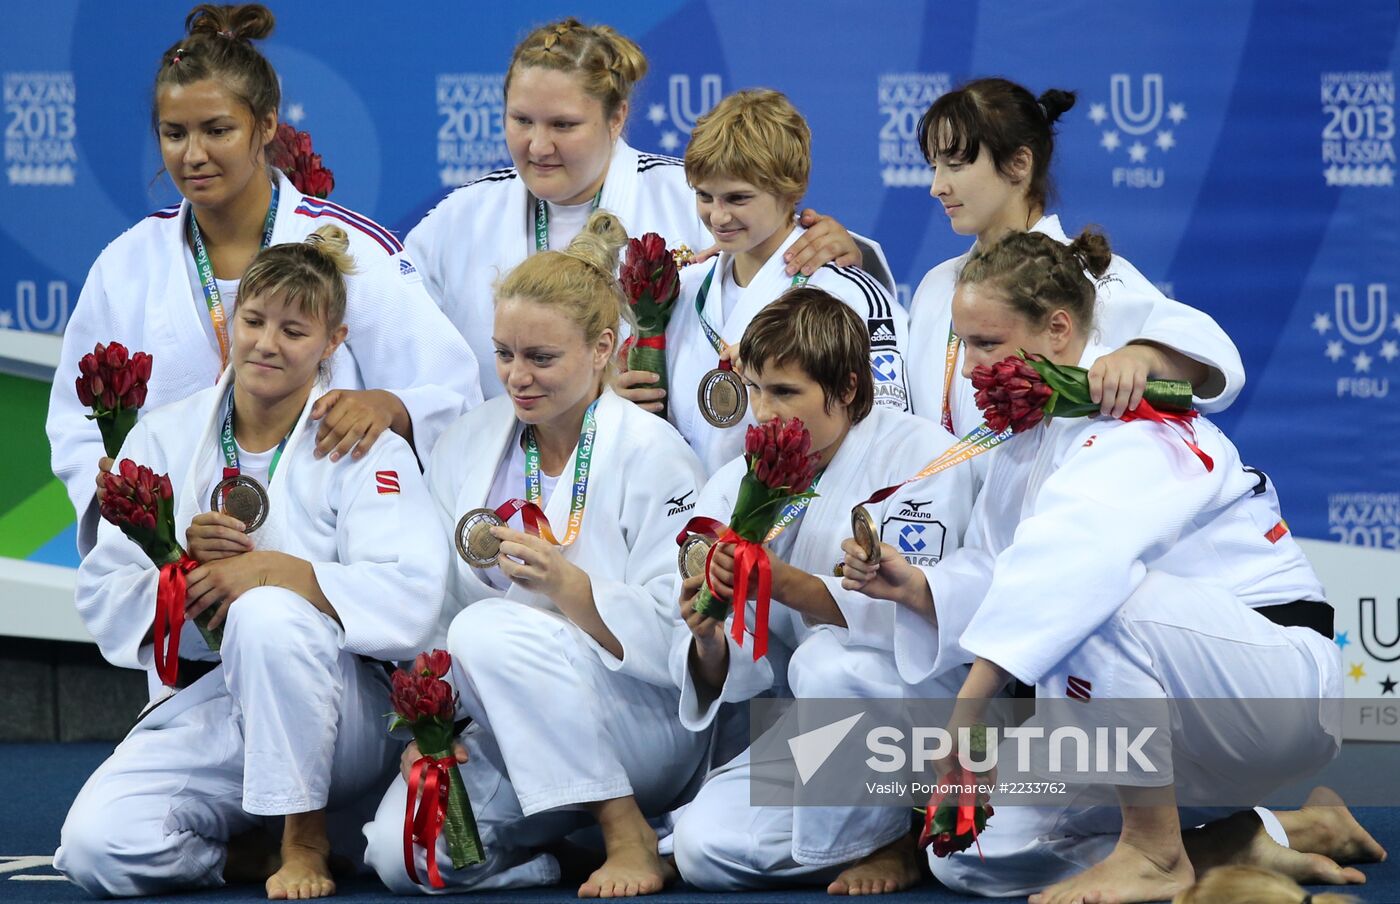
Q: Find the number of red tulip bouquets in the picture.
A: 8